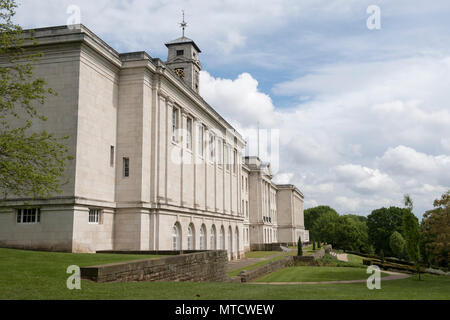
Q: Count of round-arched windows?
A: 7